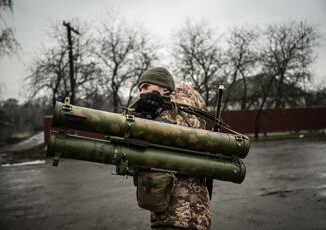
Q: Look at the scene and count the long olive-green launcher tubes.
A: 2